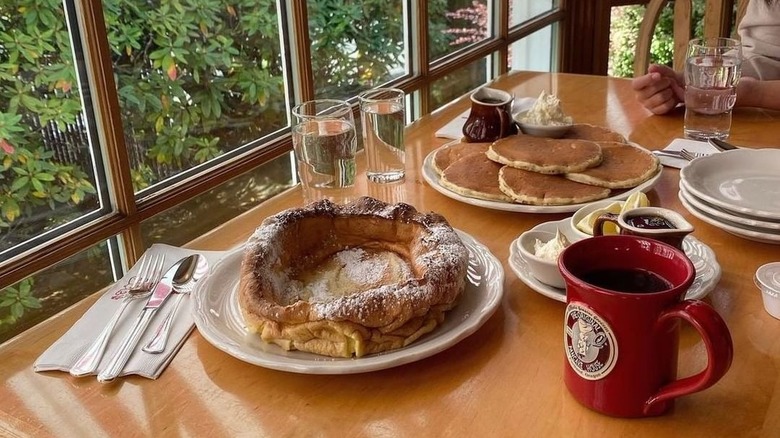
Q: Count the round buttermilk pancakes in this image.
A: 6